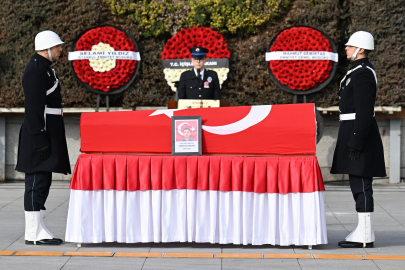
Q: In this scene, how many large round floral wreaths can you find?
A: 3